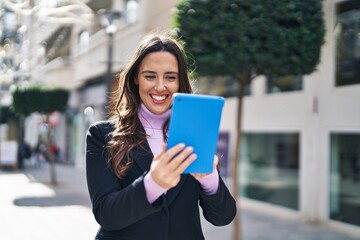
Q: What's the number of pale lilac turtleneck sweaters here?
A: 1